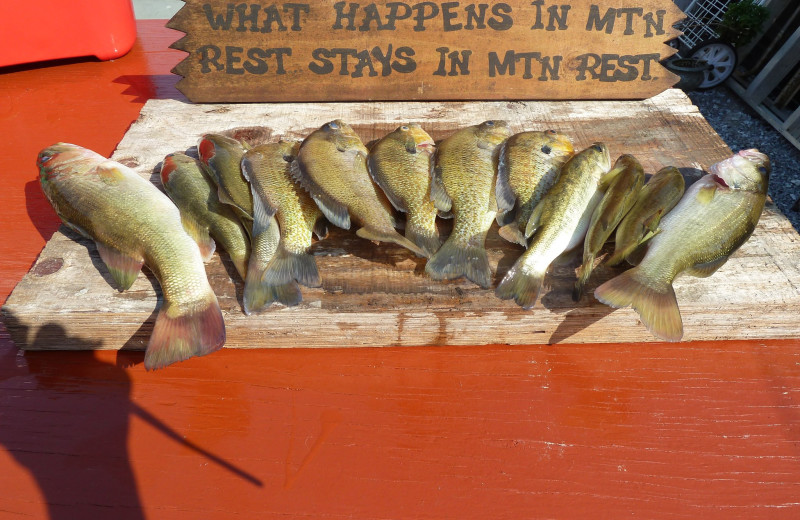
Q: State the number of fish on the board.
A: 12